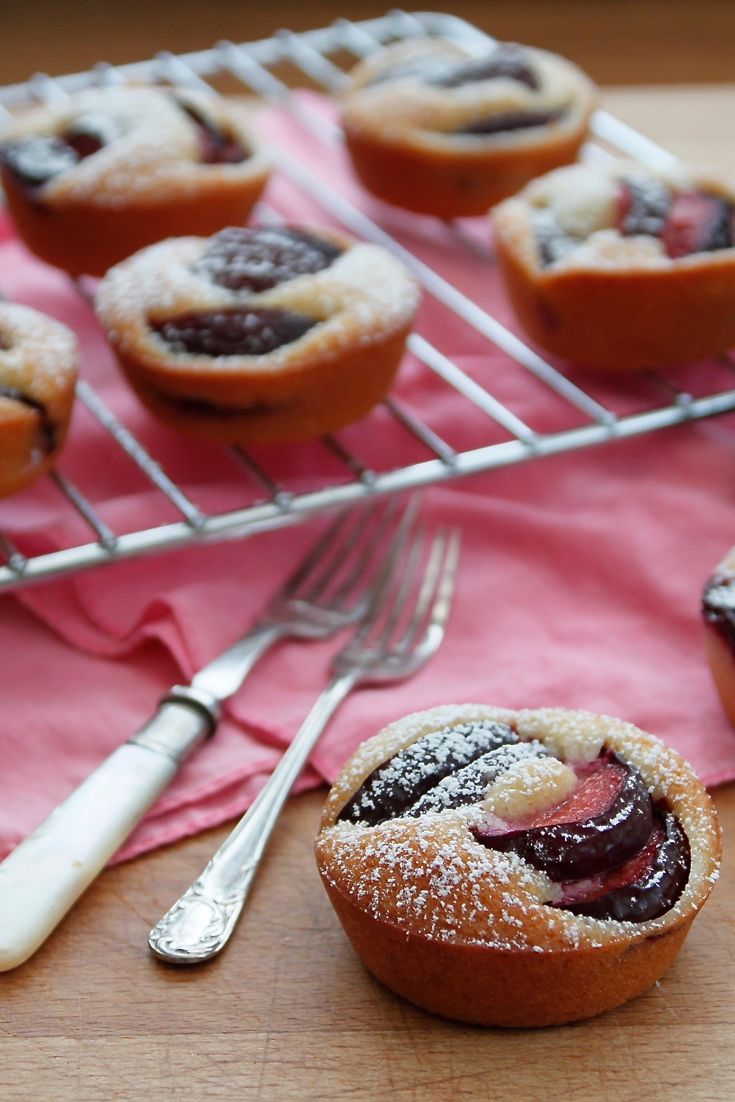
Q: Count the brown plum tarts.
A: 7